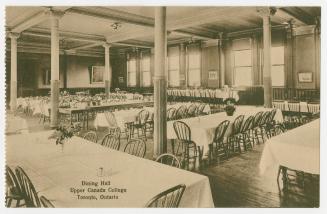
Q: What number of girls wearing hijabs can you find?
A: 0